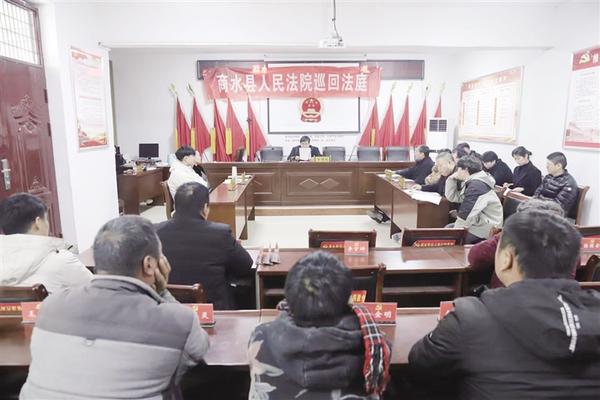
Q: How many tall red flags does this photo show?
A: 10